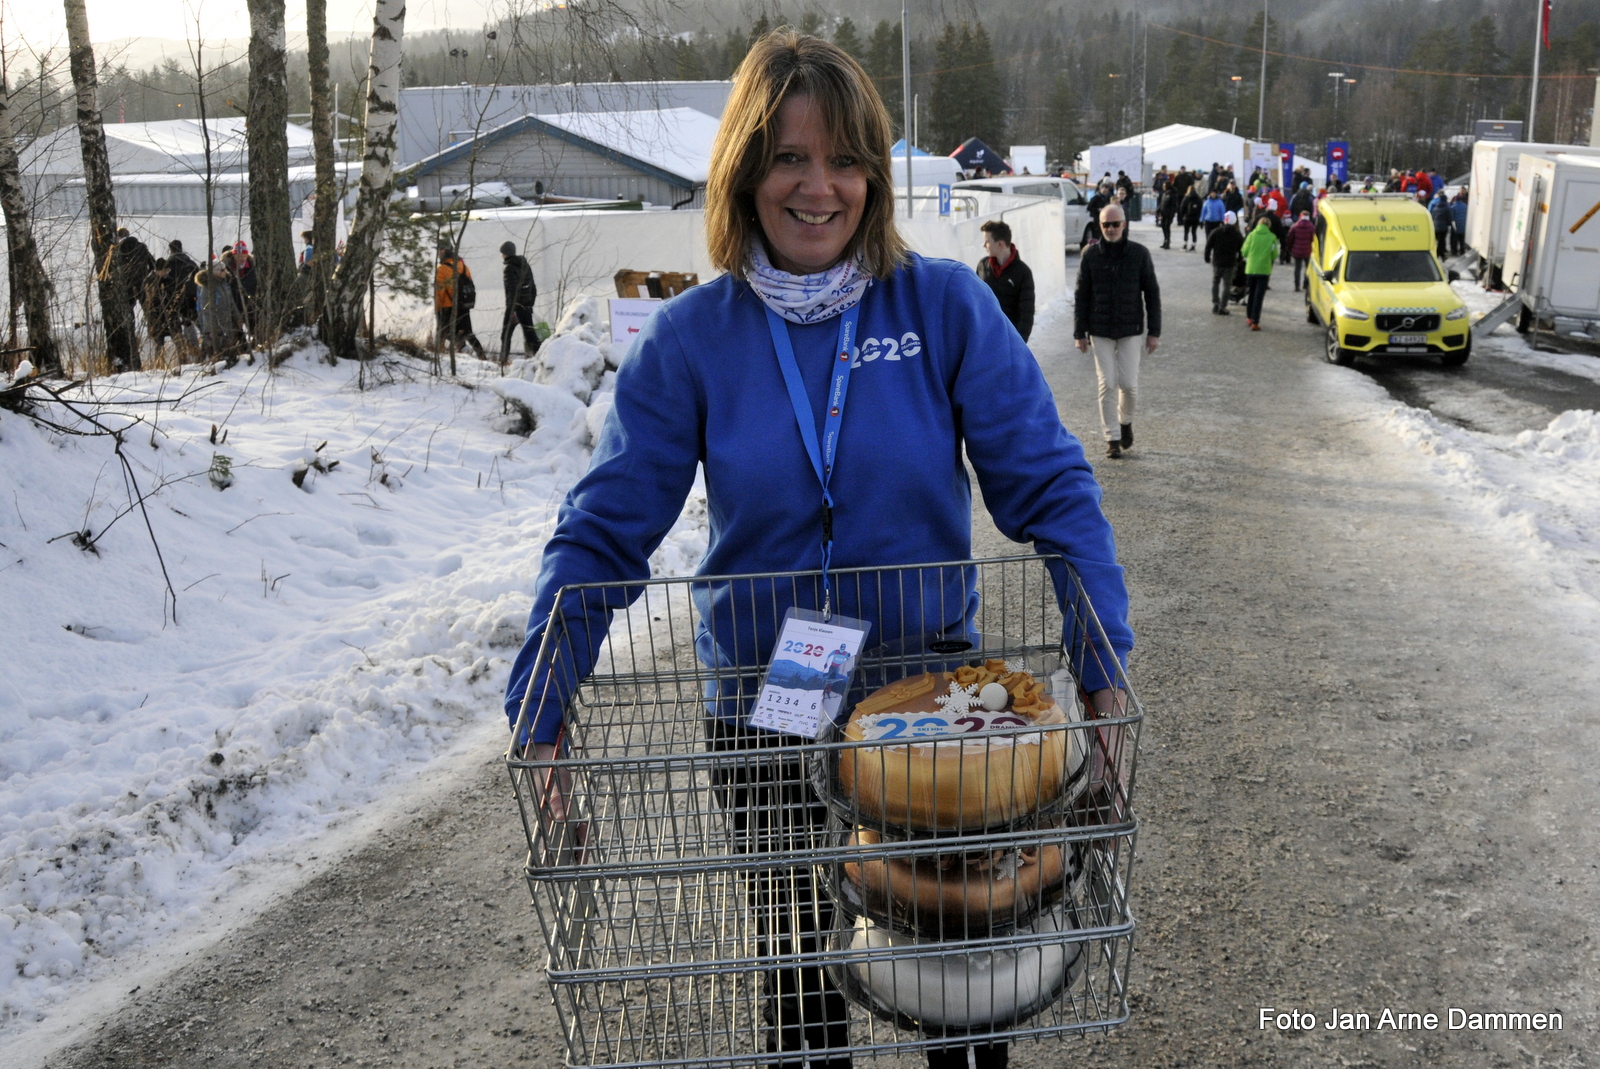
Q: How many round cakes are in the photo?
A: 3